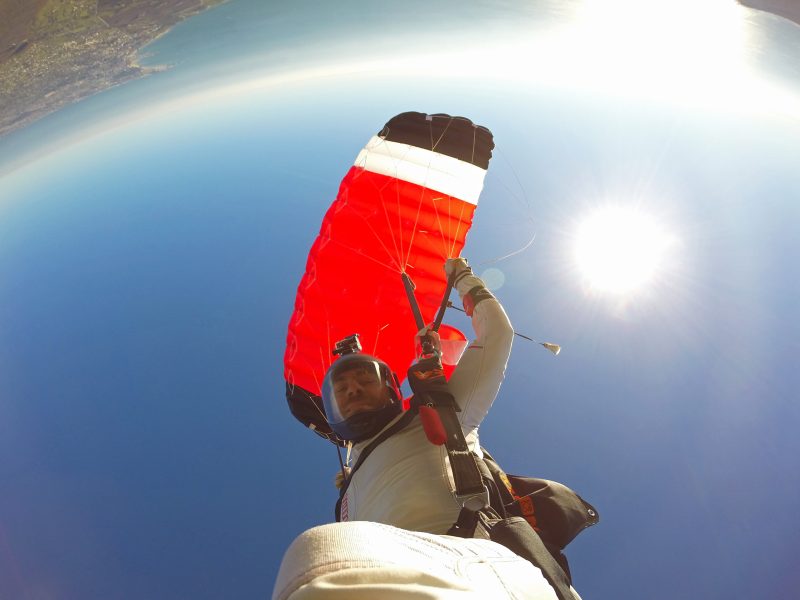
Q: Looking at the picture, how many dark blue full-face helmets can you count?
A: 1